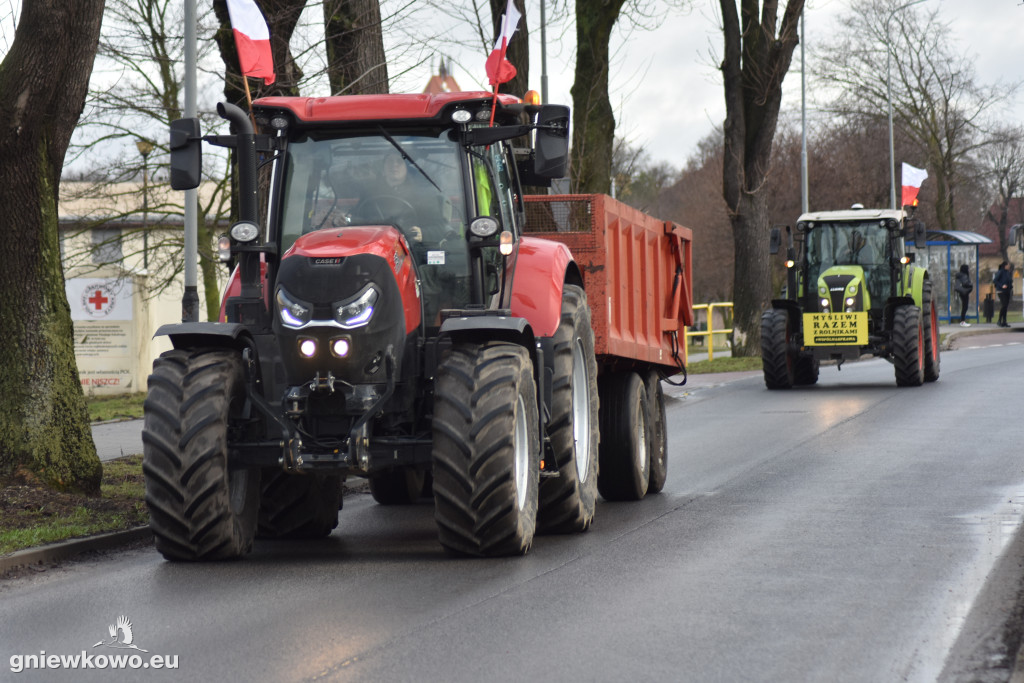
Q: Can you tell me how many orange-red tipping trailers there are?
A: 1